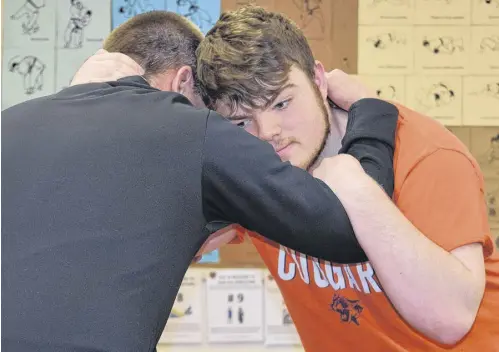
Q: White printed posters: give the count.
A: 3